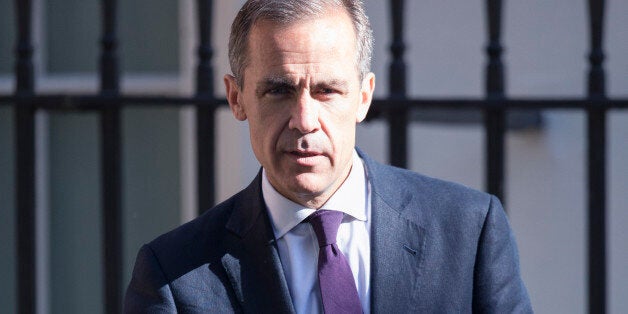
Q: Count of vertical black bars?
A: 6